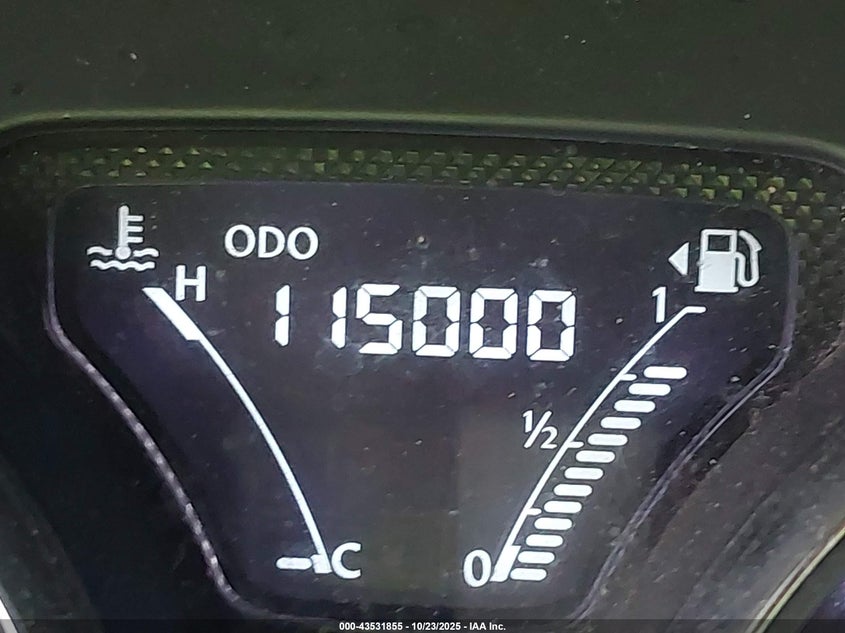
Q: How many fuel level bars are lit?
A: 13